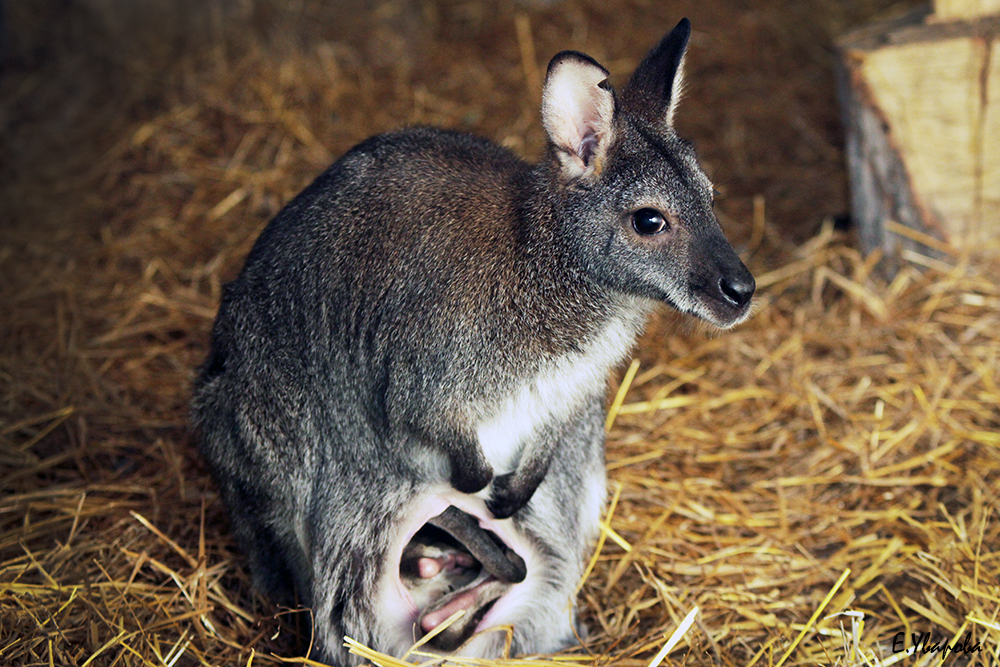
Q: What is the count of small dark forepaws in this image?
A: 2